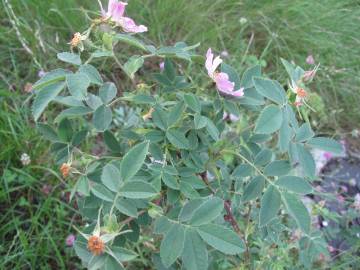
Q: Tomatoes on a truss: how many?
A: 0